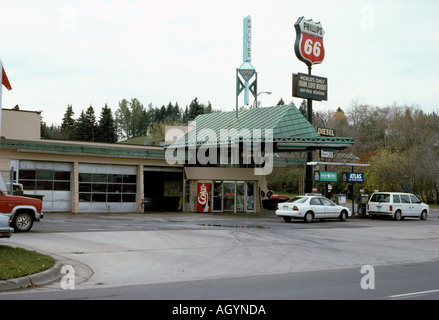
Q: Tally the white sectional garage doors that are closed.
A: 2